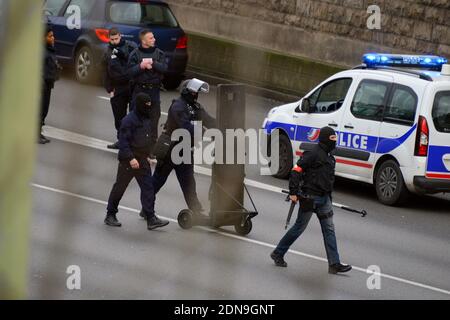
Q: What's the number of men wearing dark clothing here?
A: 6